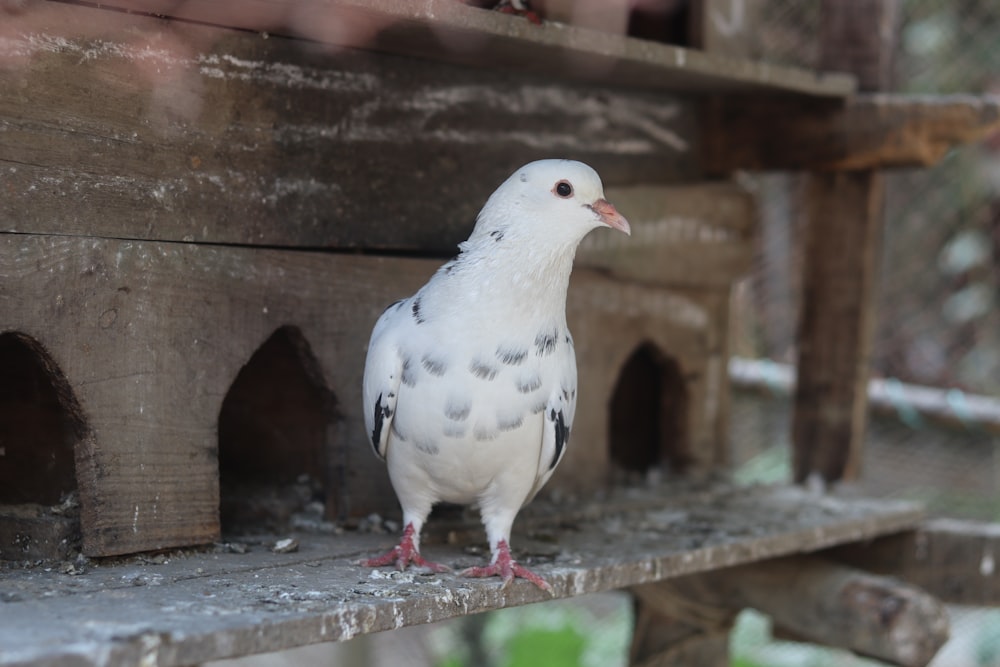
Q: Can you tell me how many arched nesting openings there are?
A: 3